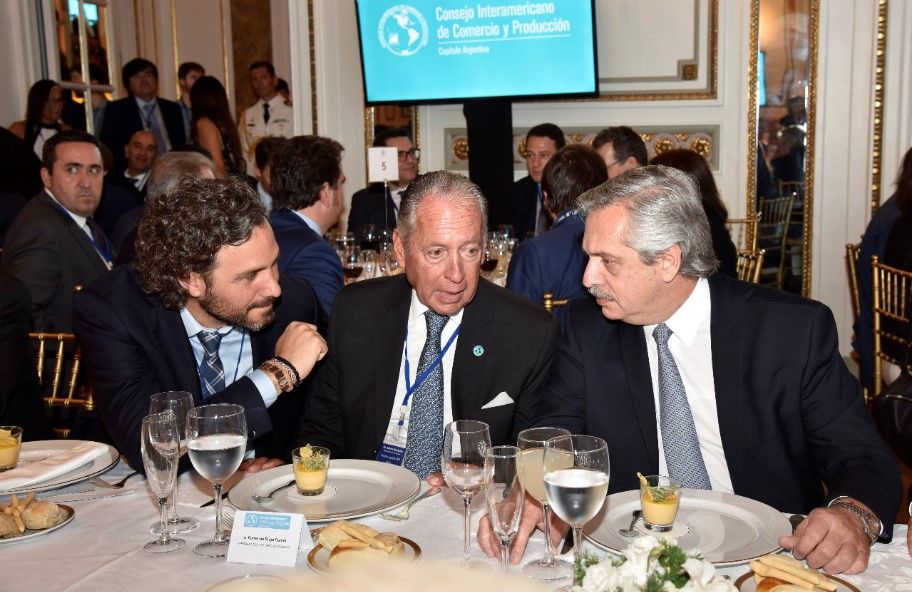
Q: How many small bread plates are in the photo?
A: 3